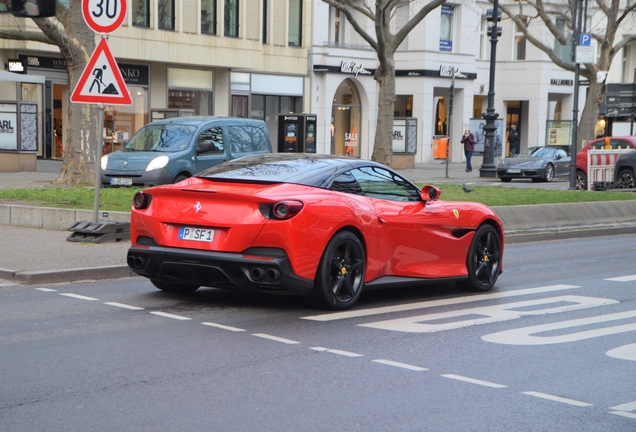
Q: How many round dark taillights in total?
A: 2